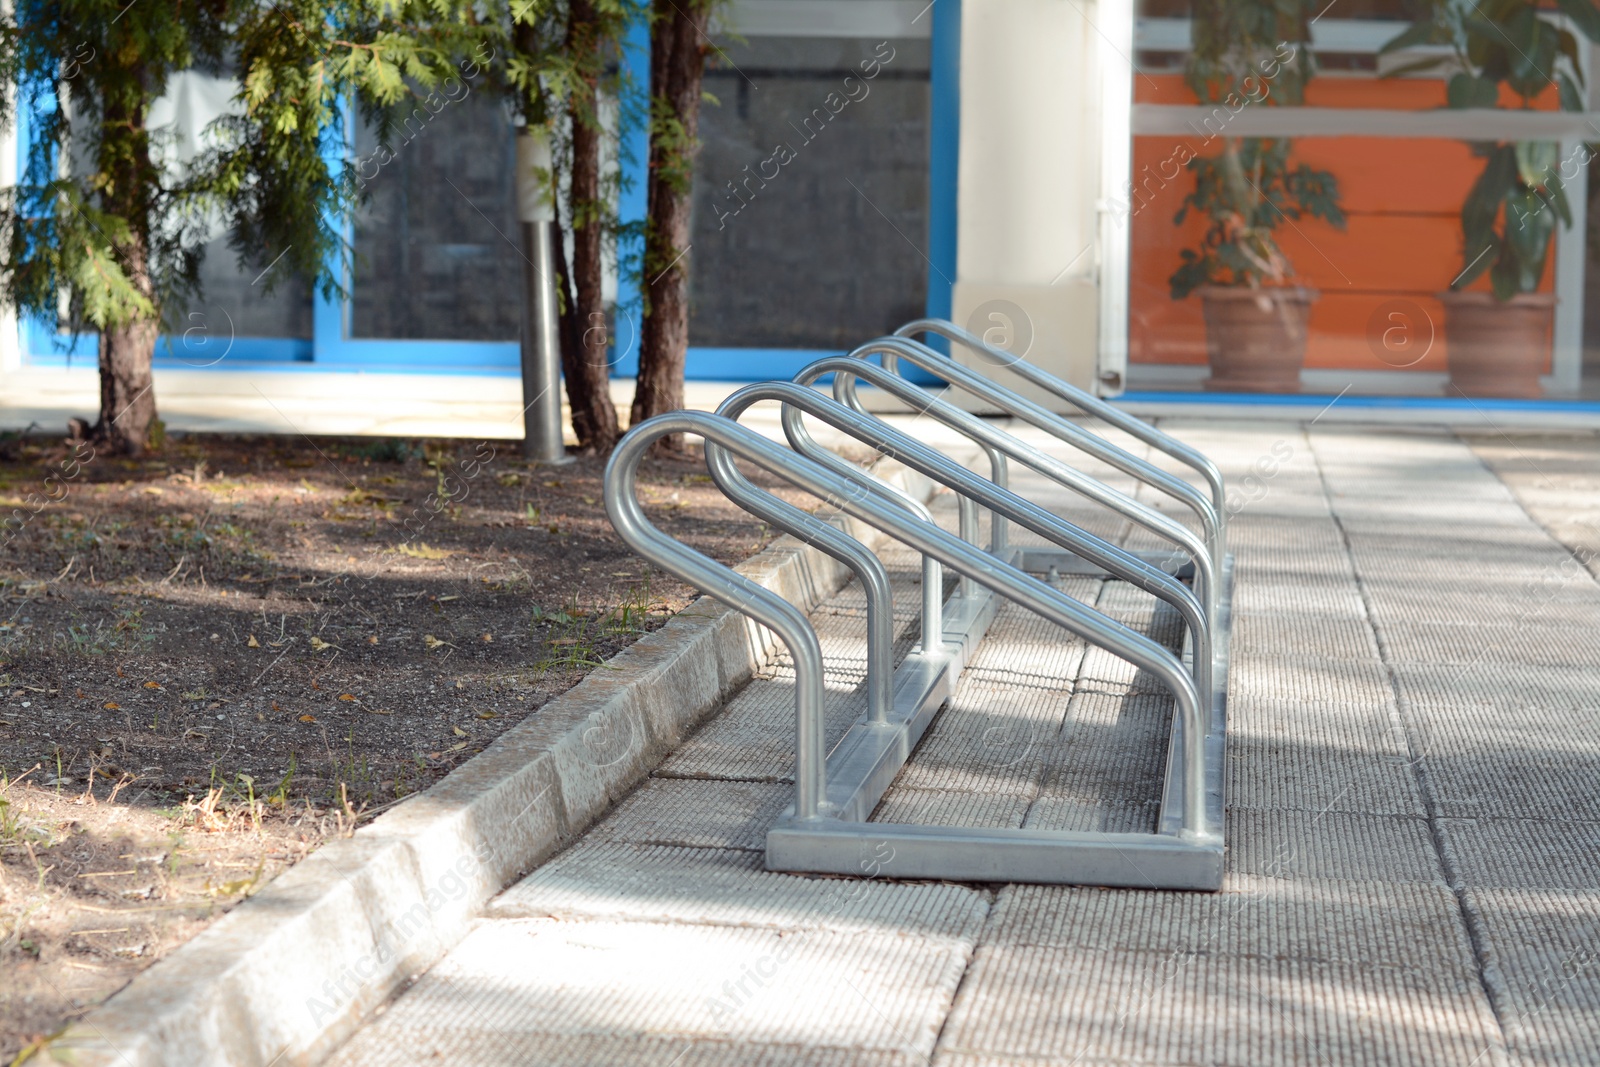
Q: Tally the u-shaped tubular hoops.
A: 5